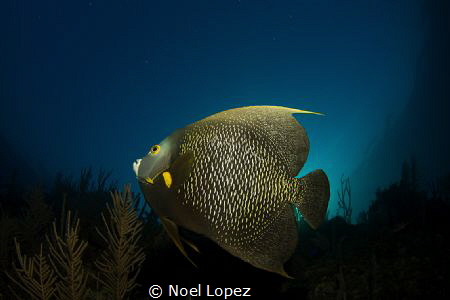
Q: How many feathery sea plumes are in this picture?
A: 3